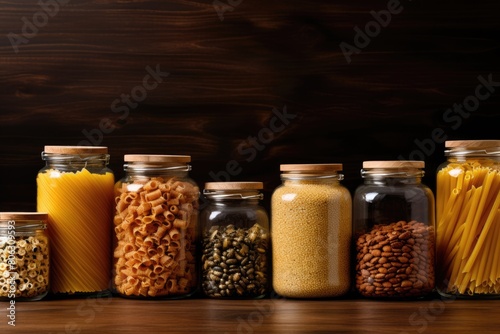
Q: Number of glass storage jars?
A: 7